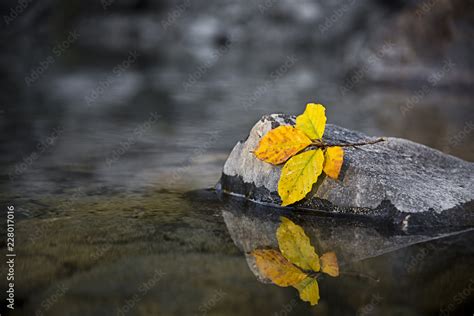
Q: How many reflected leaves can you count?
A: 4